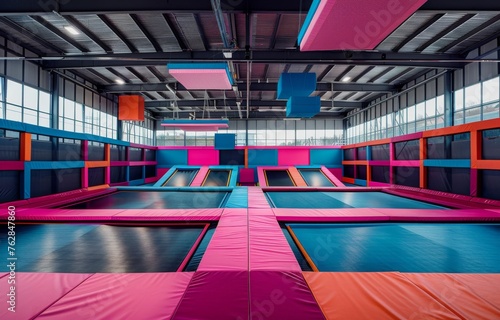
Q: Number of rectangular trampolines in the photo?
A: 8